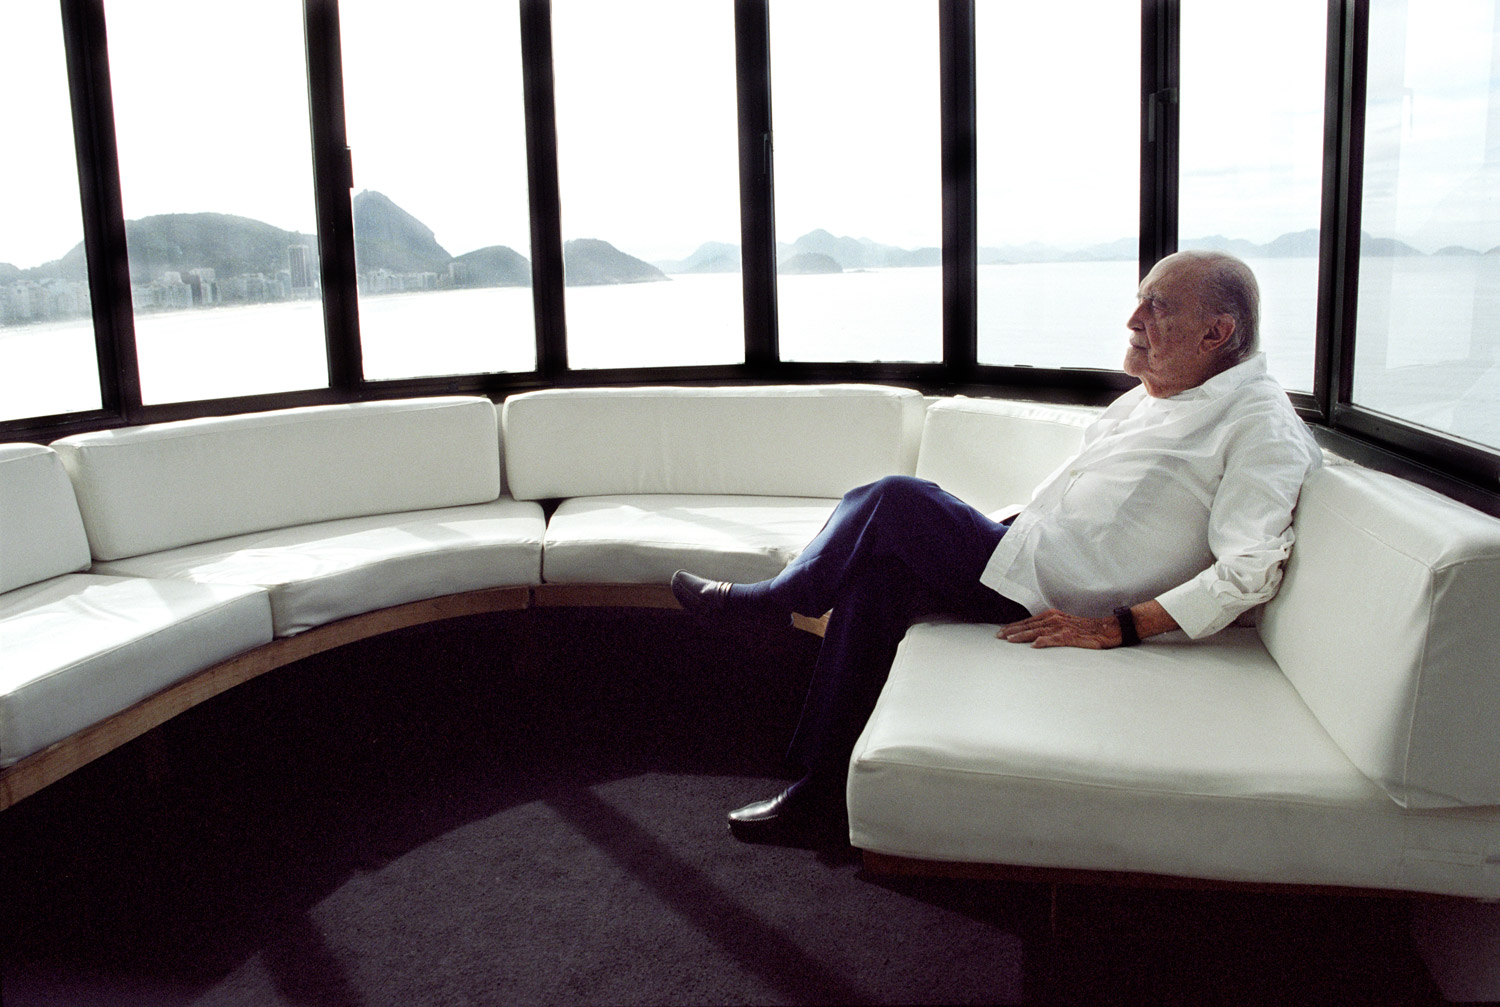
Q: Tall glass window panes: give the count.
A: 8